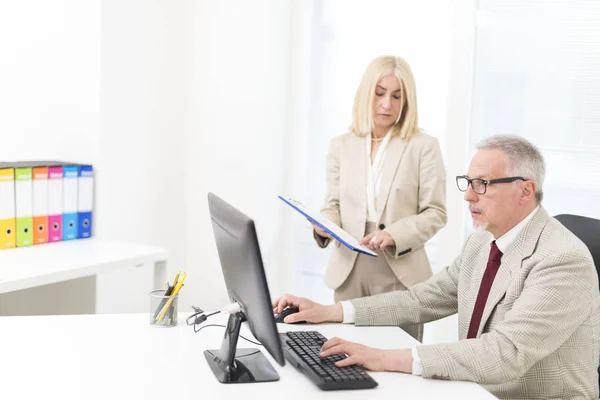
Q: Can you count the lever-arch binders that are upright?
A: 6